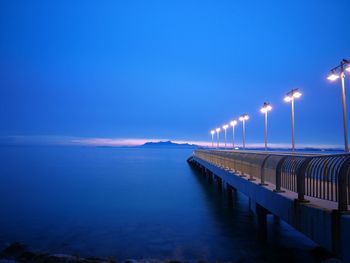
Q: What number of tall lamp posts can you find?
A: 8